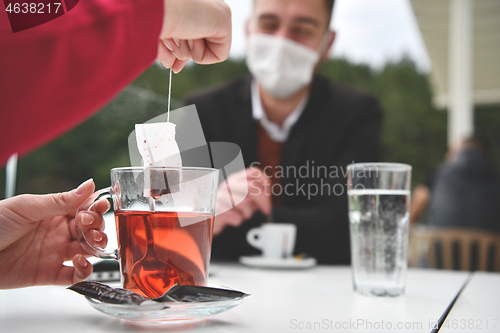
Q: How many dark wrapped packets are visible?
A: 2